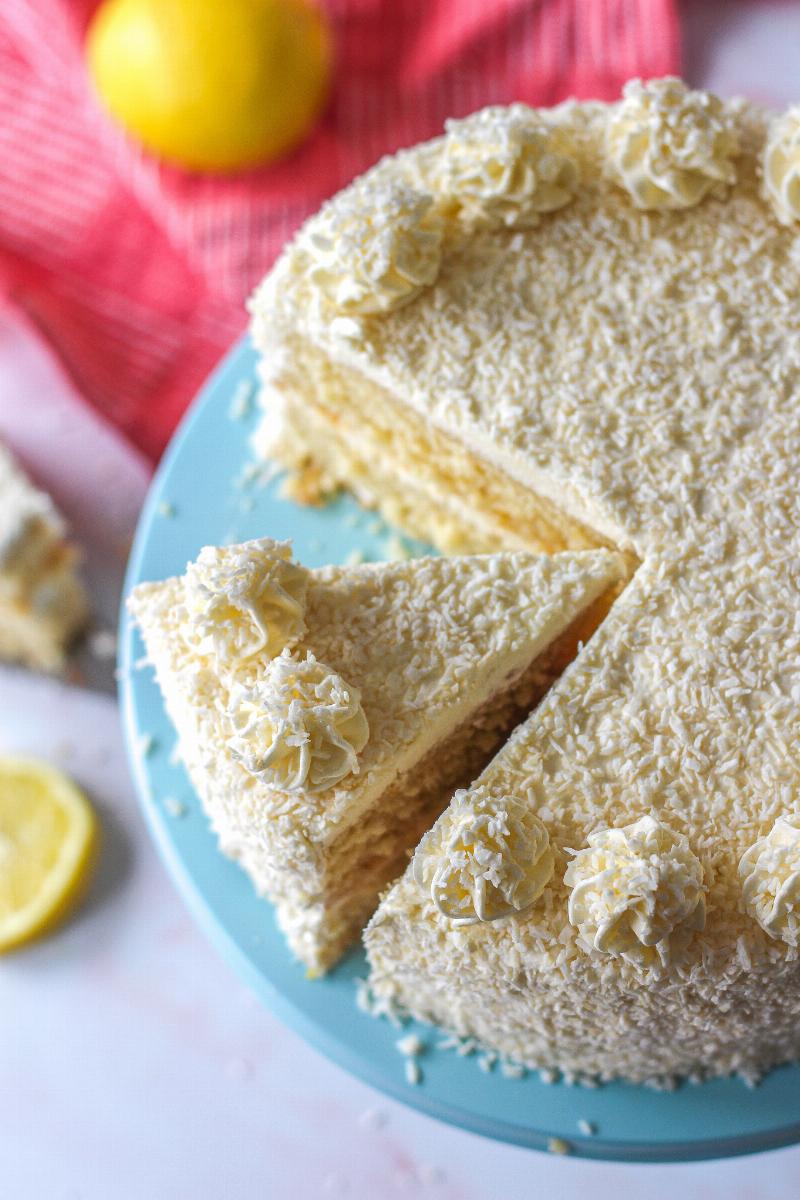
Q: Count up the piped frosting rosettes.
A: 9